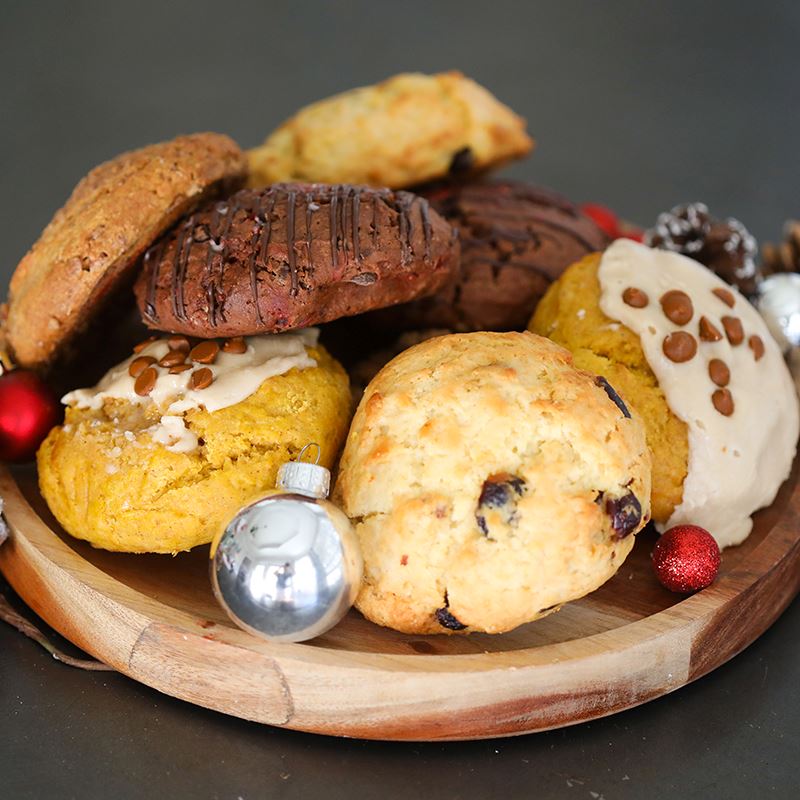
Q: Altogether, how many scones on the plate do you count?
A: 7